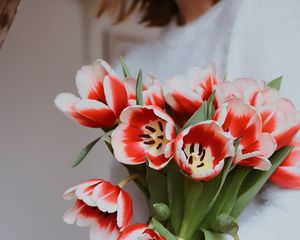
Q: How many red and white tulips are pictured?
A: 11